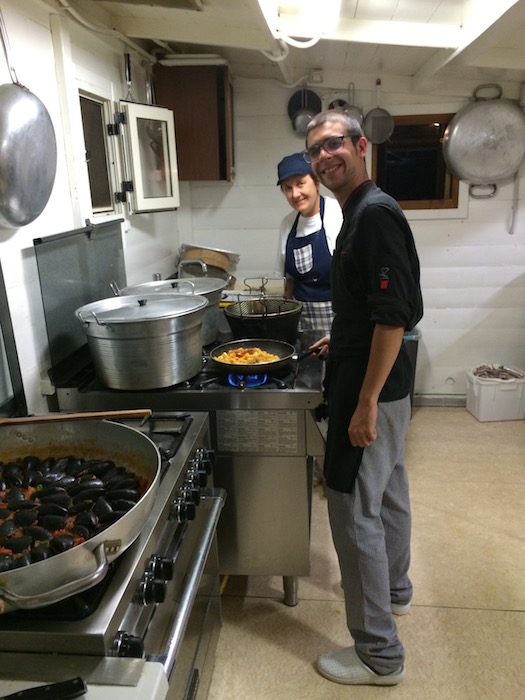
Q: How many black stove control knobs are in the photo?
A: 8